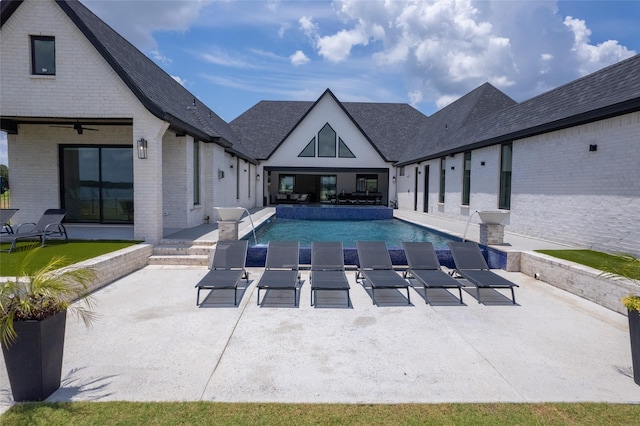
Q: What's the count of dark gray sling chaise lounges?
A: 8